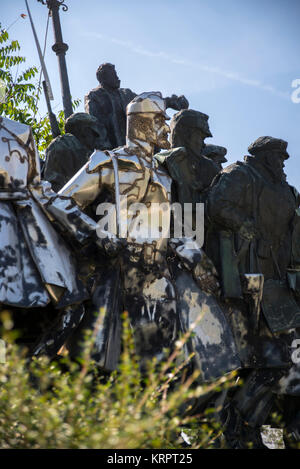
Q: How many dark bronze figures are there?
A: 5